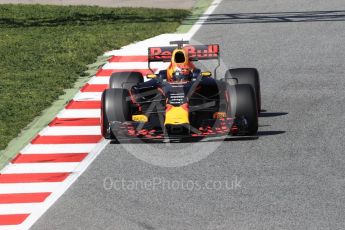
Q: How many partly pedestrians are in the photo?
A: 0